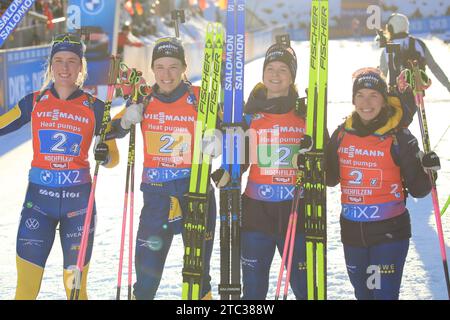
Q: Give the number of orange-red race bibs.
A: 4